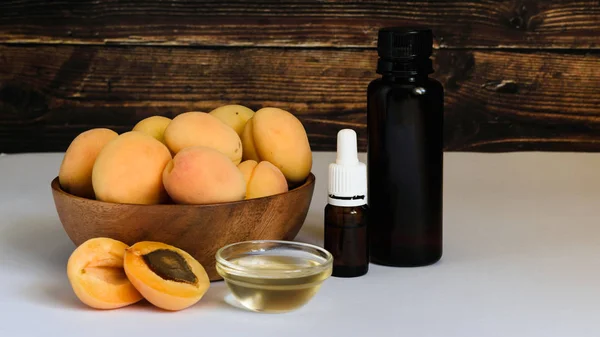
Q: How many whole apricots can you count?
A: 8